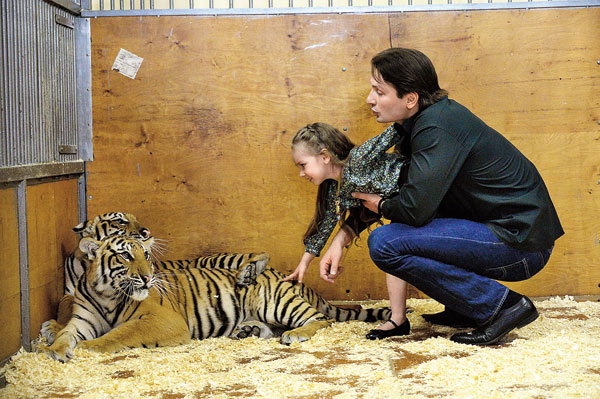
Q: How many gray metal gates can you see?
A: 1